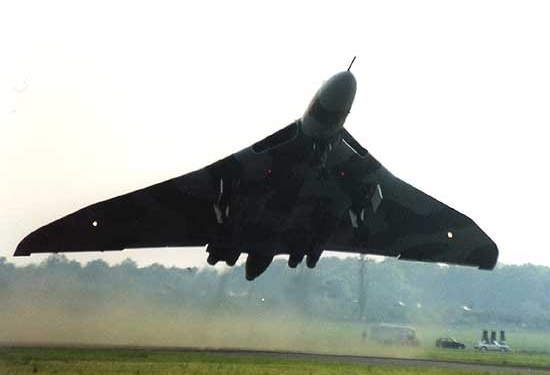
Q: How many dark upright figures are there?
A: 3